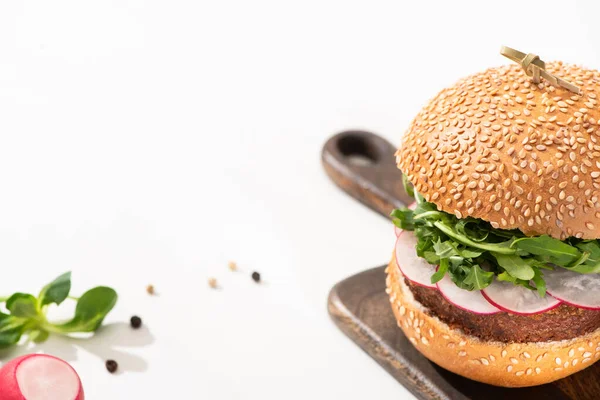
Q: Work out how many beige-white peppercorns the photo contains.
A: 3